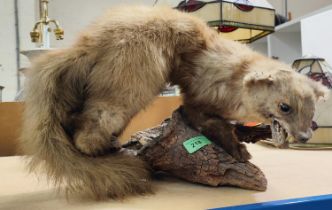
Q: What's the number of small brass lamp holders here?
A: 2